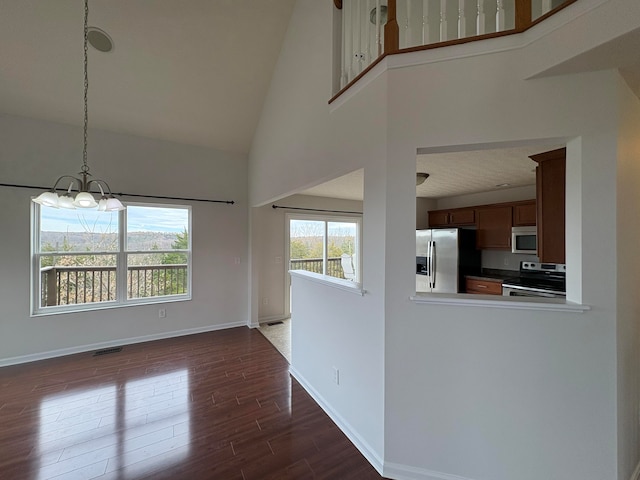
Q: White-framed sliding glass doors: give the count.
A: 1